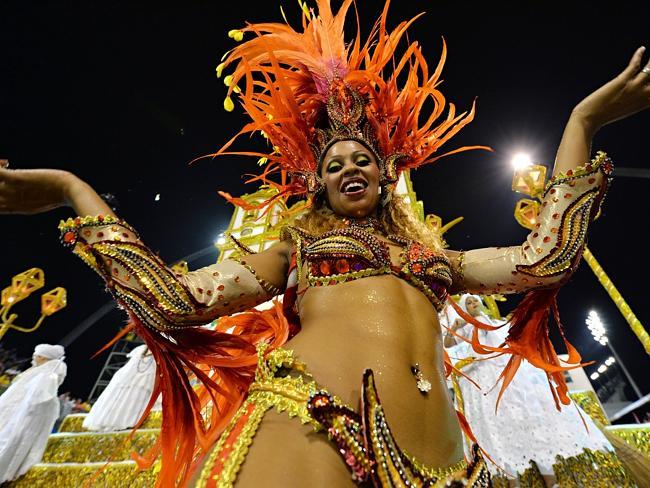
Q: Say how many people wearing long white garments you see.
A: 3